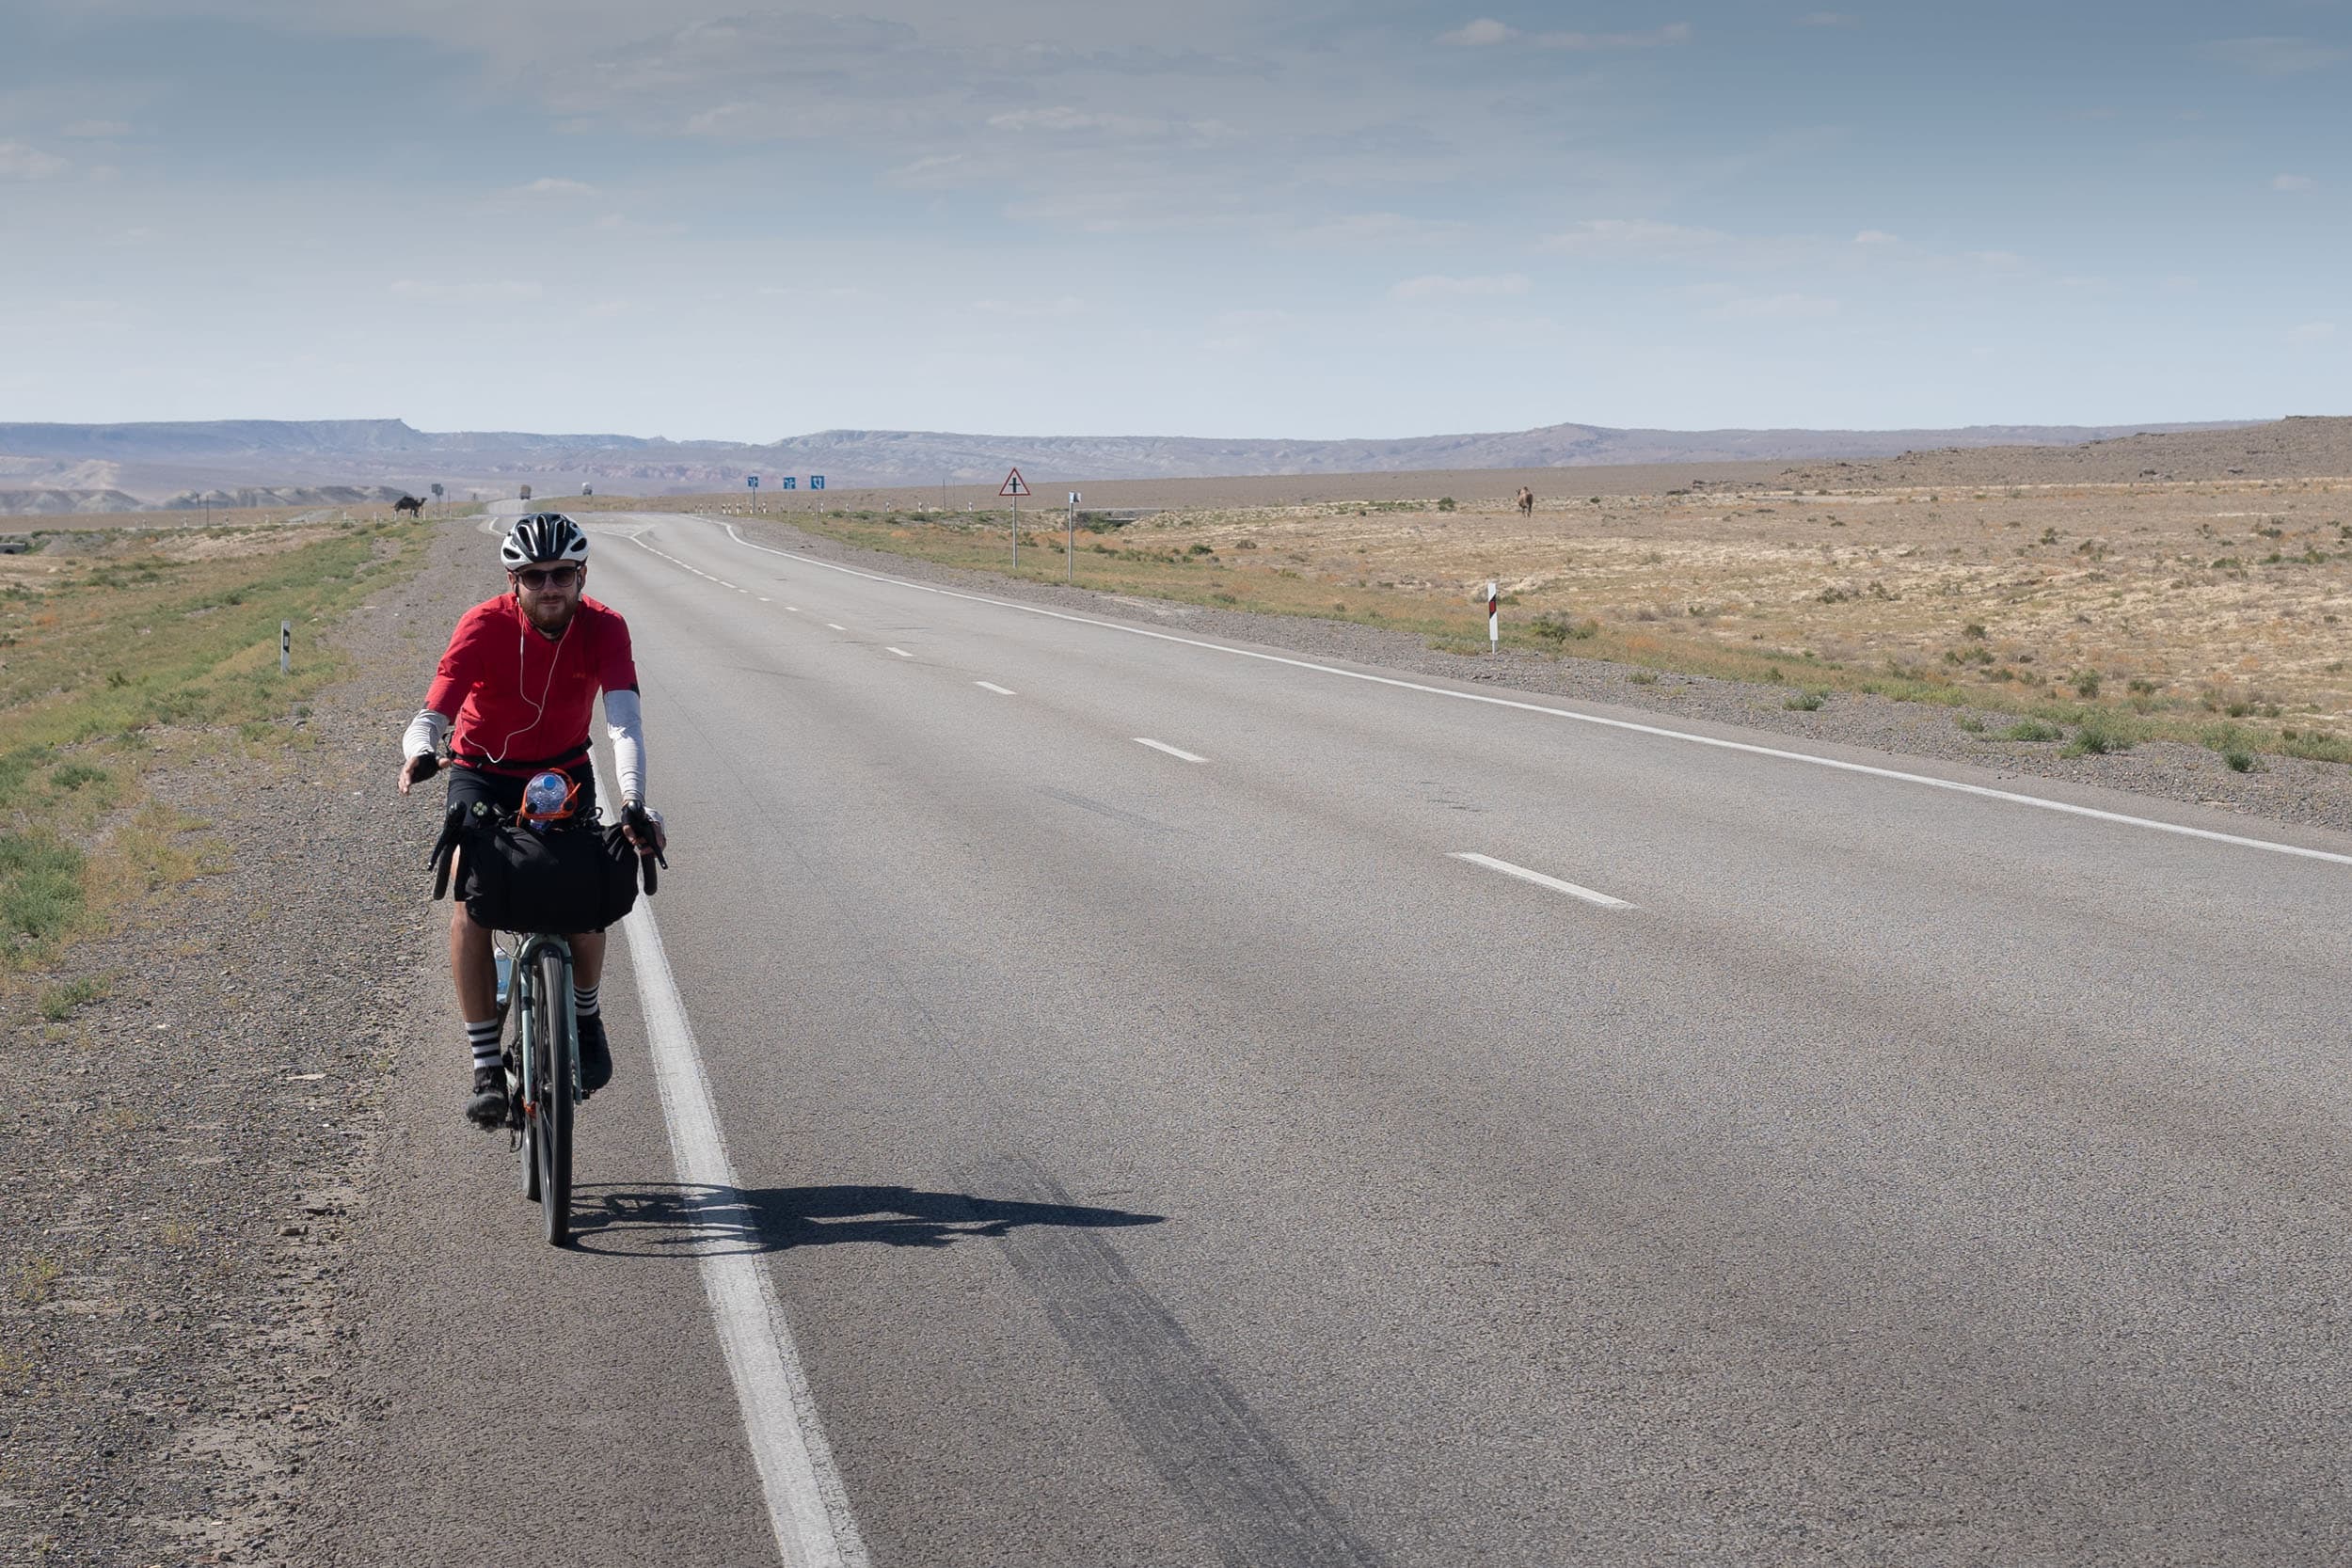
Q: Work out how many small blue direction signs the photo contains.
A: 3